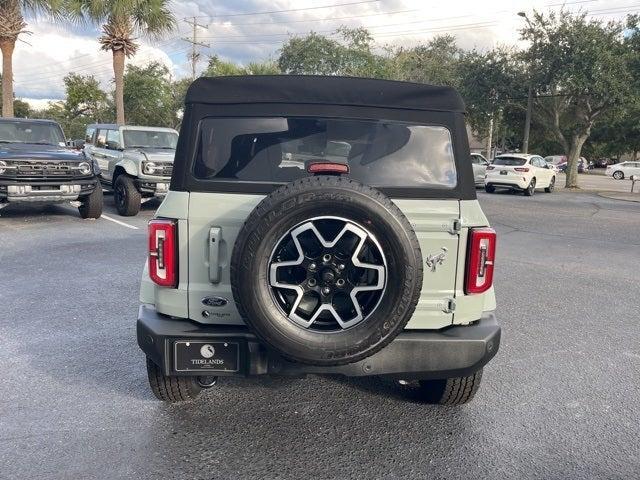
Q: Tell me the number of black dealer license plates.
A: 2